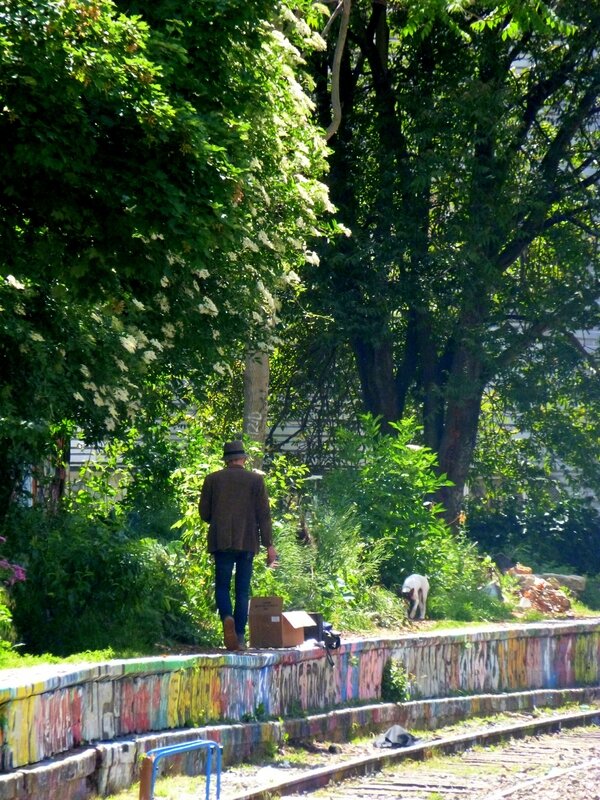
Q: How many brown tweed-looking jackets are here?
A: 1